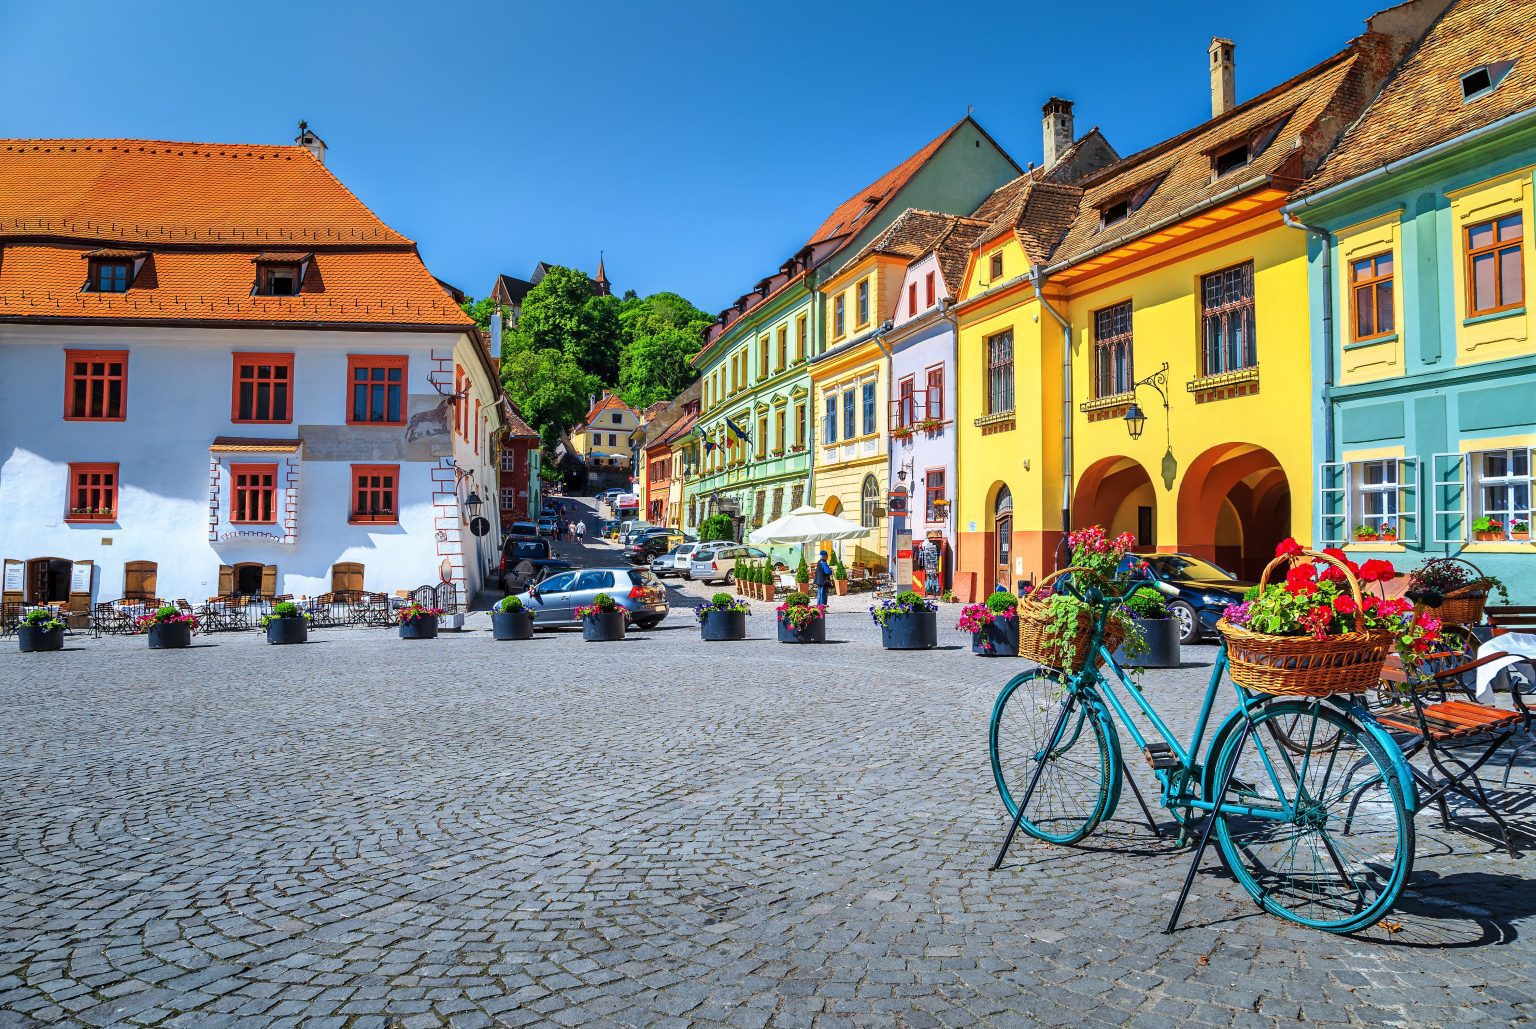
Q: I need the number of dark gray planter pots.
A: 11